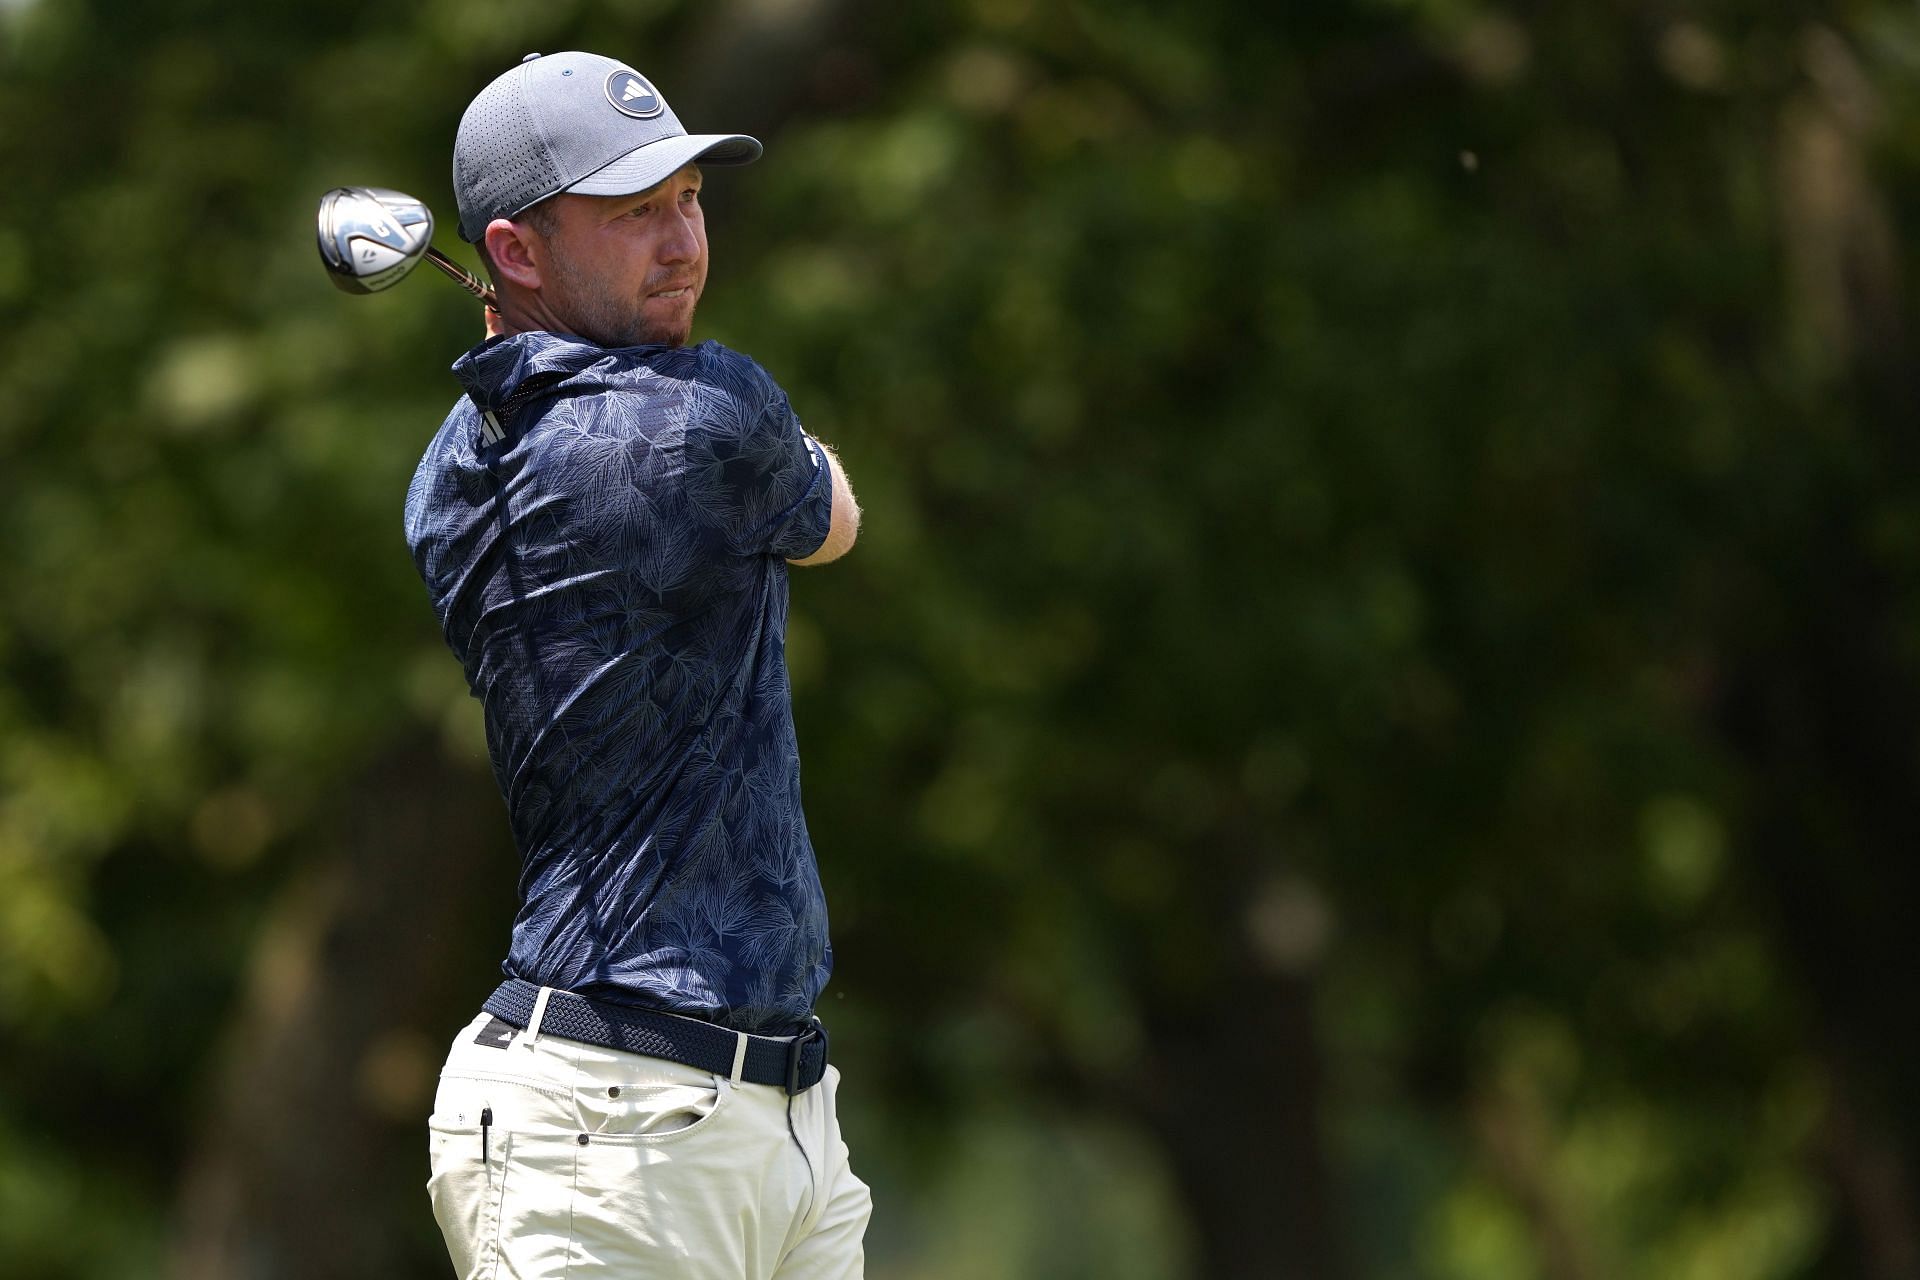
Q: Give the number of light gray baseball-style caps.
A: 1